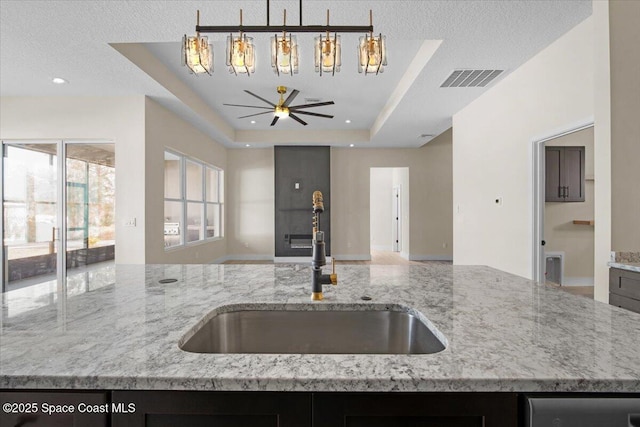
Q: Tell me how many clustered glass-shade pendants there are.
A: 5